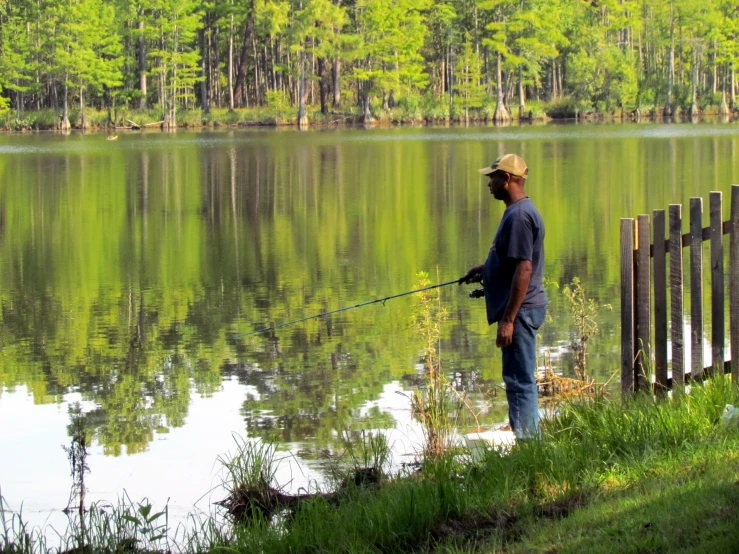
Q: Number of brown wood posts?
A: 7